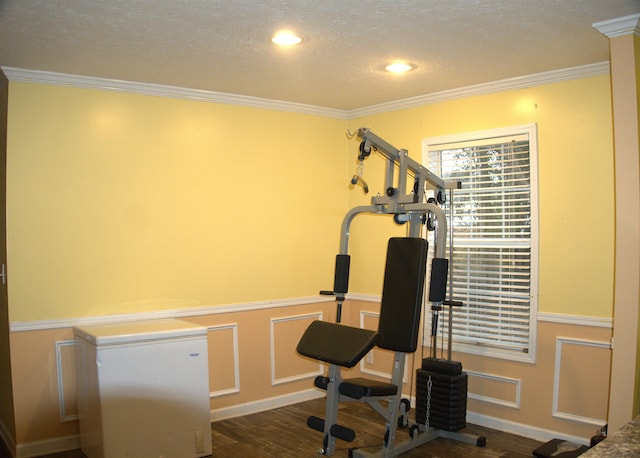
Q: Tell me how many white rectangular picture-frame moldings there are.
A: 6